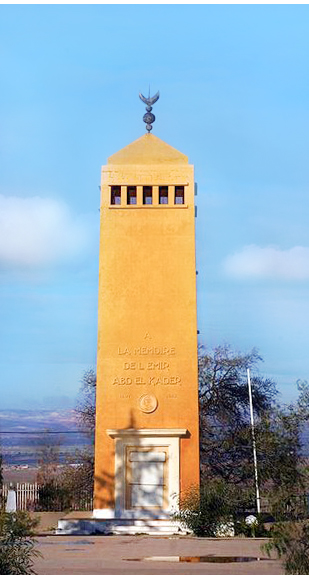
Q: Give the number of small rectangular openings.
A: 5